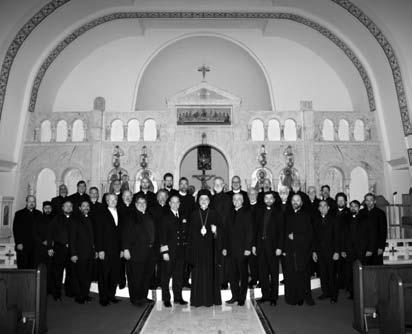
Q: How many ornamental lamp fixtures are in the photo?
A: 4